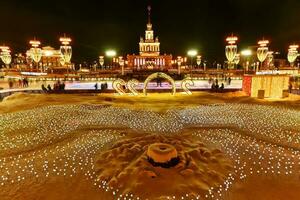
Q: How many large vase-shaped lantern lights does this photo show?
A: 6